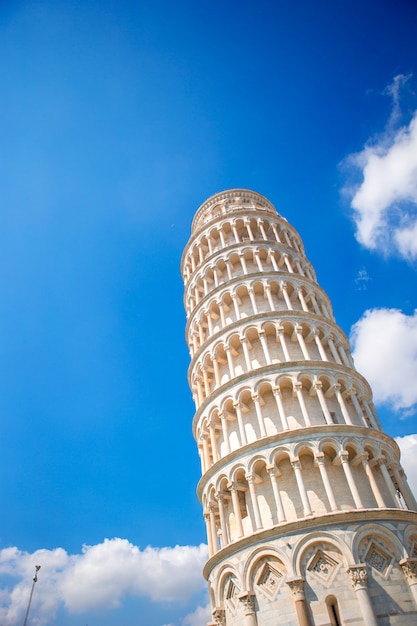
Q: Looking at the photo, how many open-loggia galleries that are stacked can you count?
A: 6